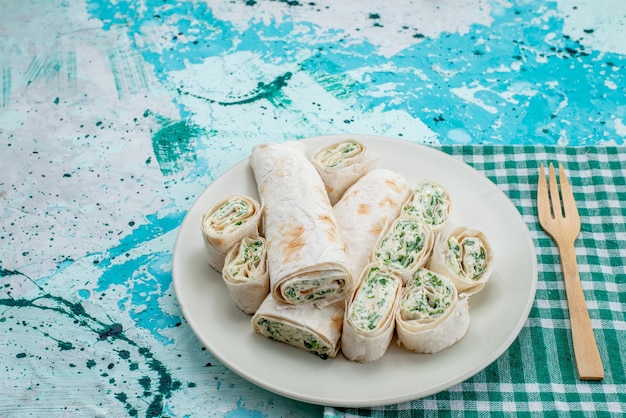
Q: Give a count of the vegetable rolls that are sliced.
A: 8